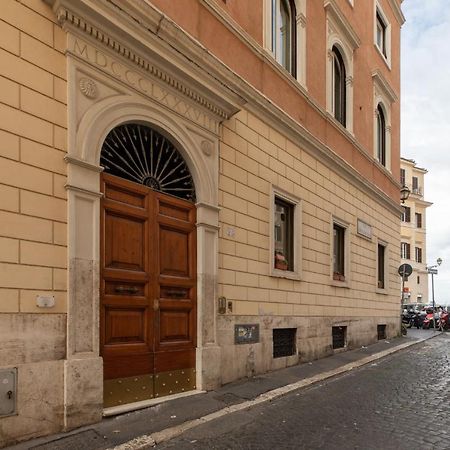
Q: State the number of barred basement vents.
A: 3